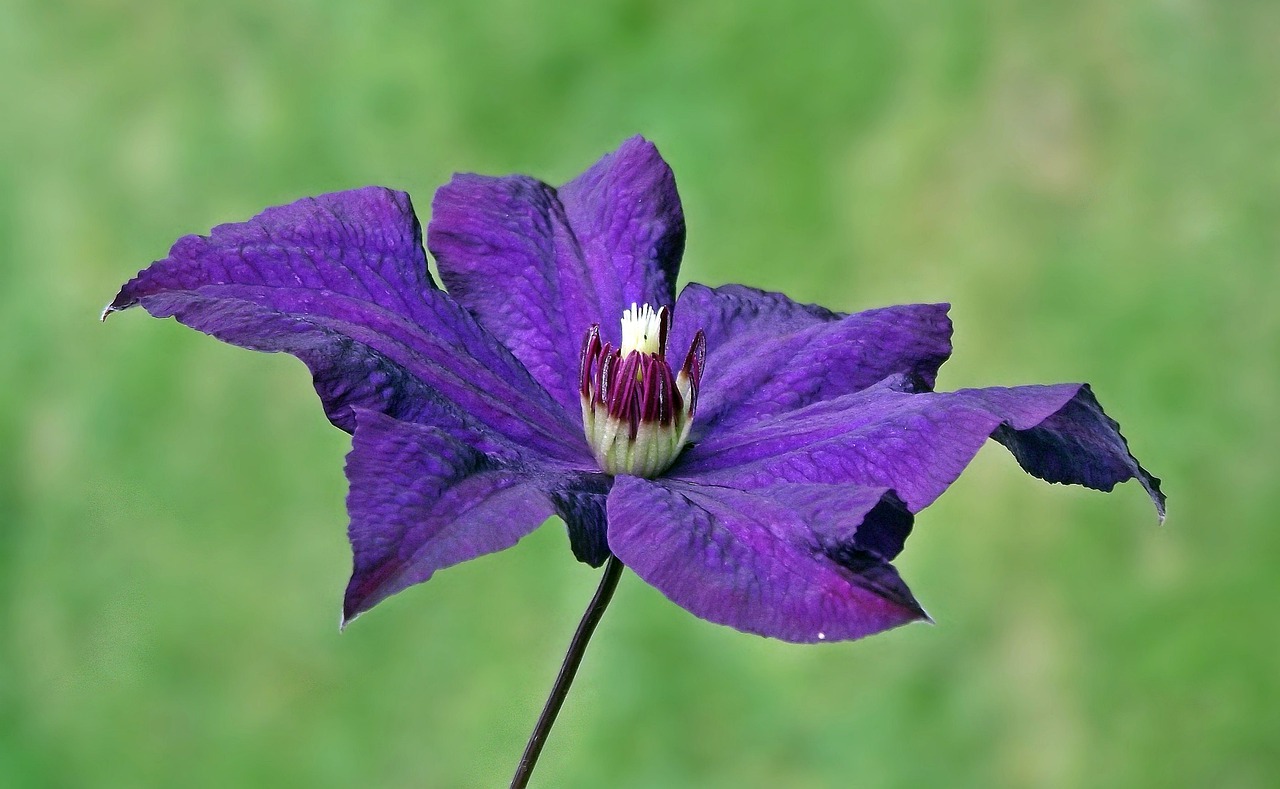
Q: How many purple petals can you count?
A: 6